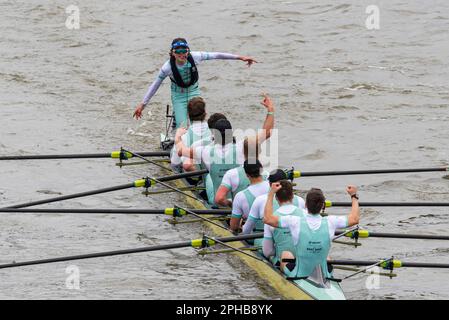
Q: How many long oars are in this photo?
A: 8